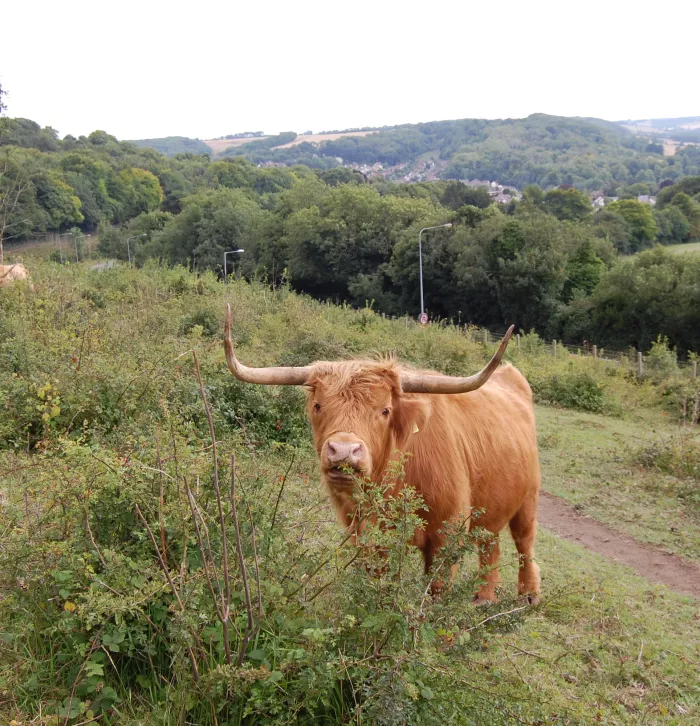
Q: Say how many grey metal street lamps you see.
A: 5